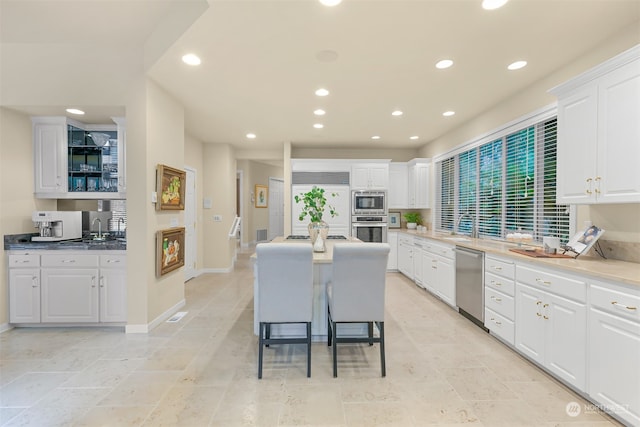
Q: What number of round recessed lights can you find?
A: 14